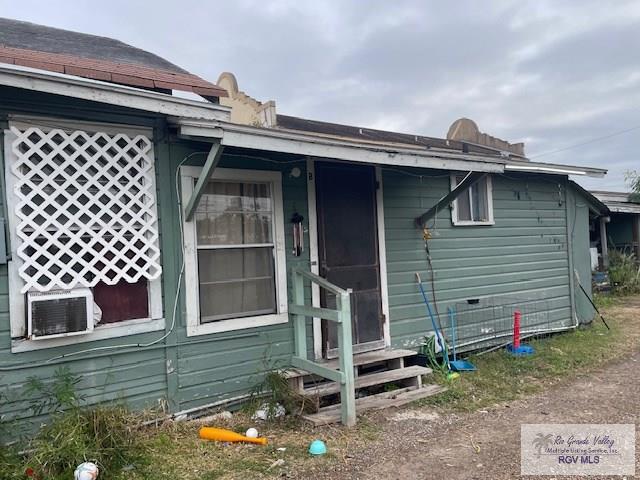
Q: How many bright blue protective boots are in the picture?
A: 0